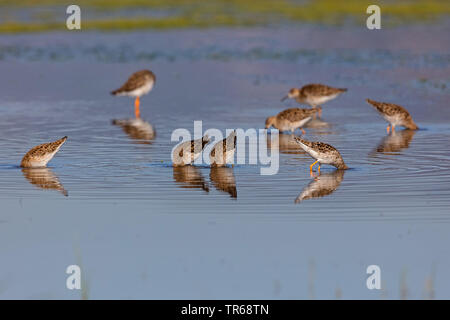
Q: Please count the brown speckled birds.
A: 8